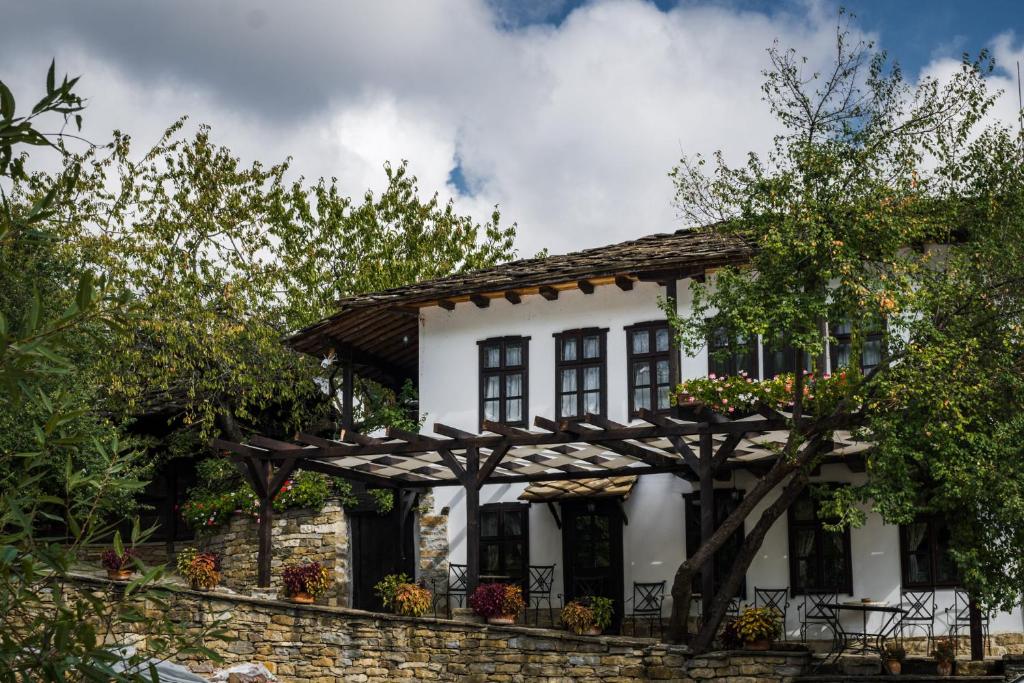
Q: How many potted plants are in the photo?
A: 9